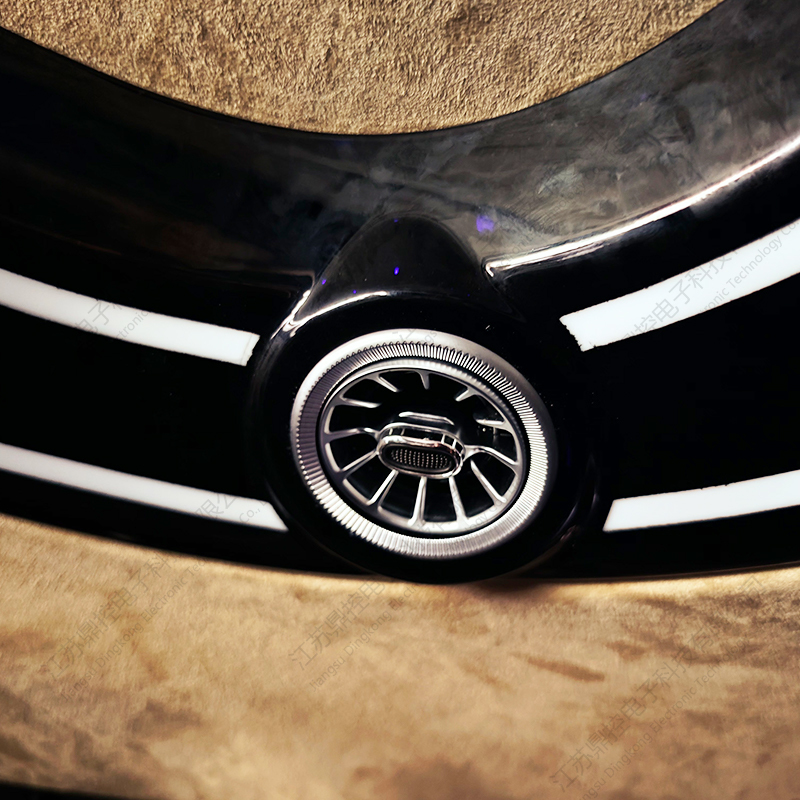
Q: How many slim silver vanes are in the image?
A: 12